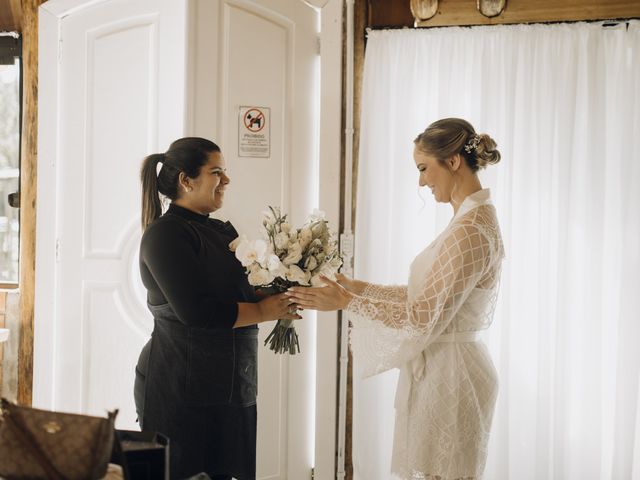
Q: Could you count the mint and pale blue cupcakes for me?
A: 0